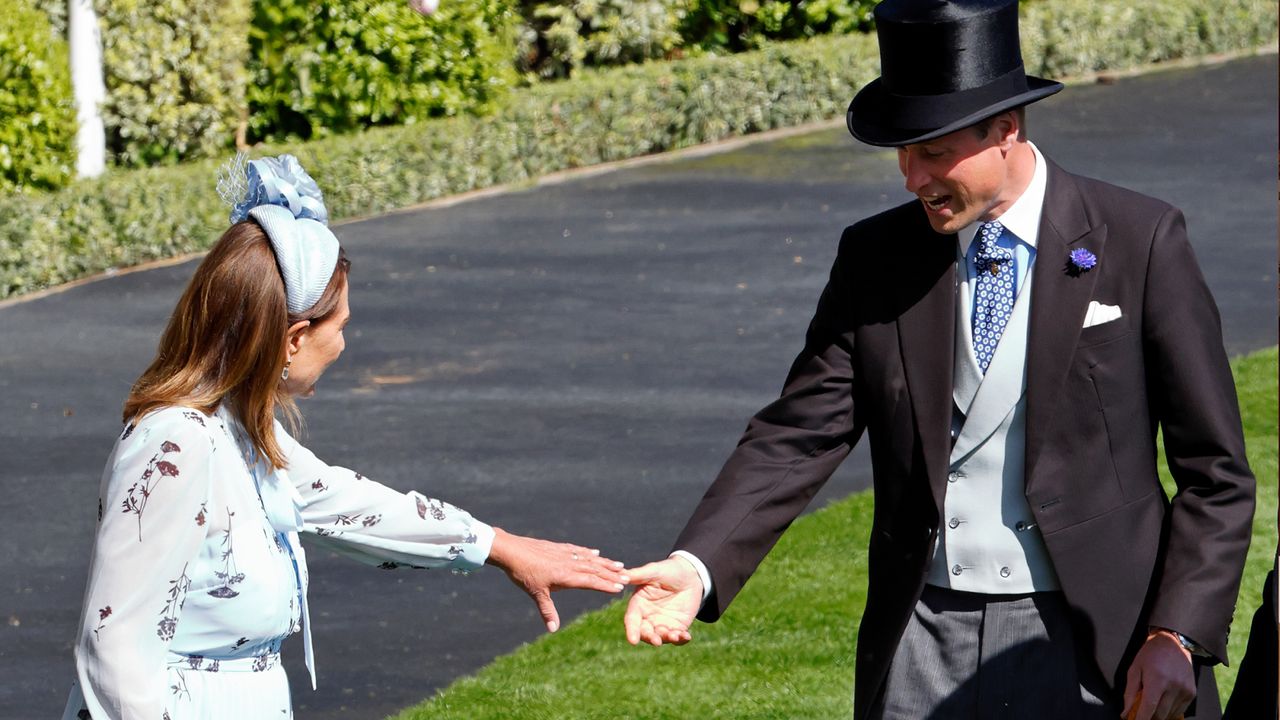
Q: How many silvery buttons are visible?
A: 5